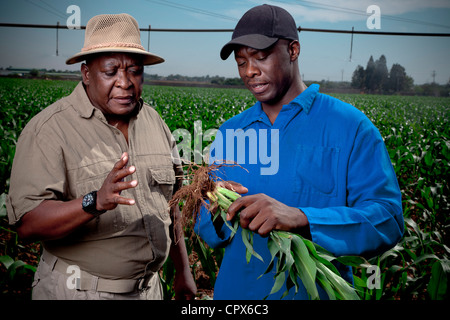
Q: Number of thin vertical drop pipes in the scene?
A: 3